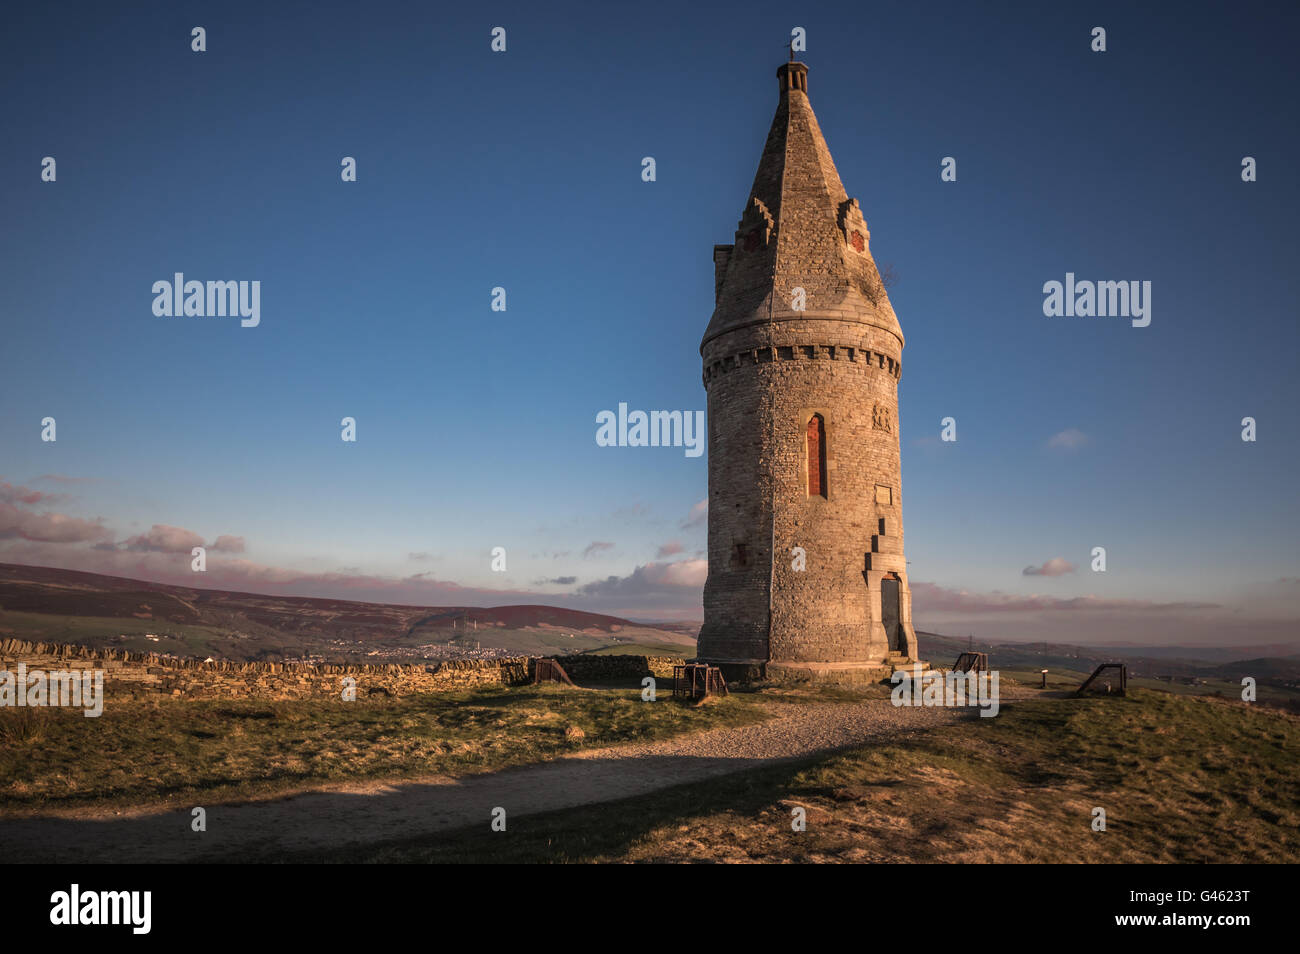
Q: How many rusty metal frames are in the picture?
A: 4